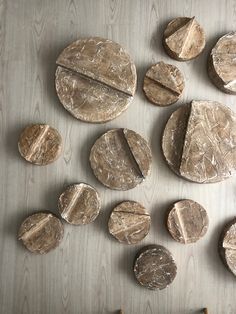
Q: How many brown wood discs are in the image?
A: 13